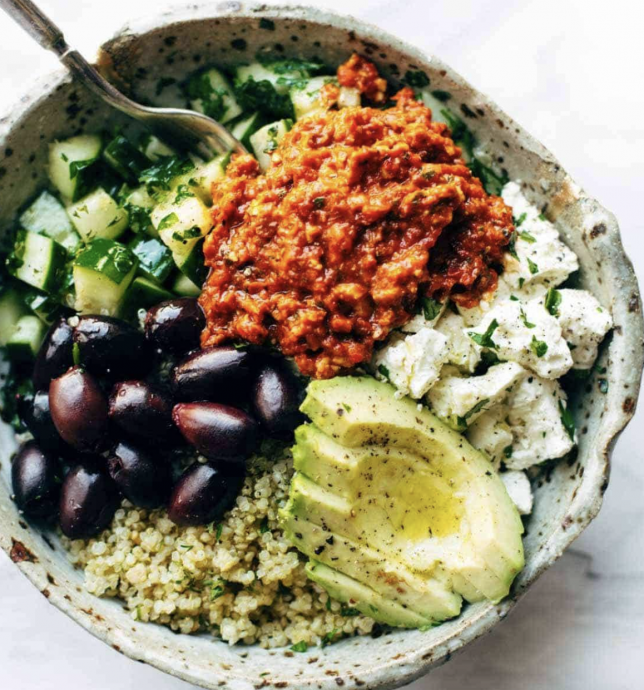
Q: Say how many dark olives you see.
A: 13